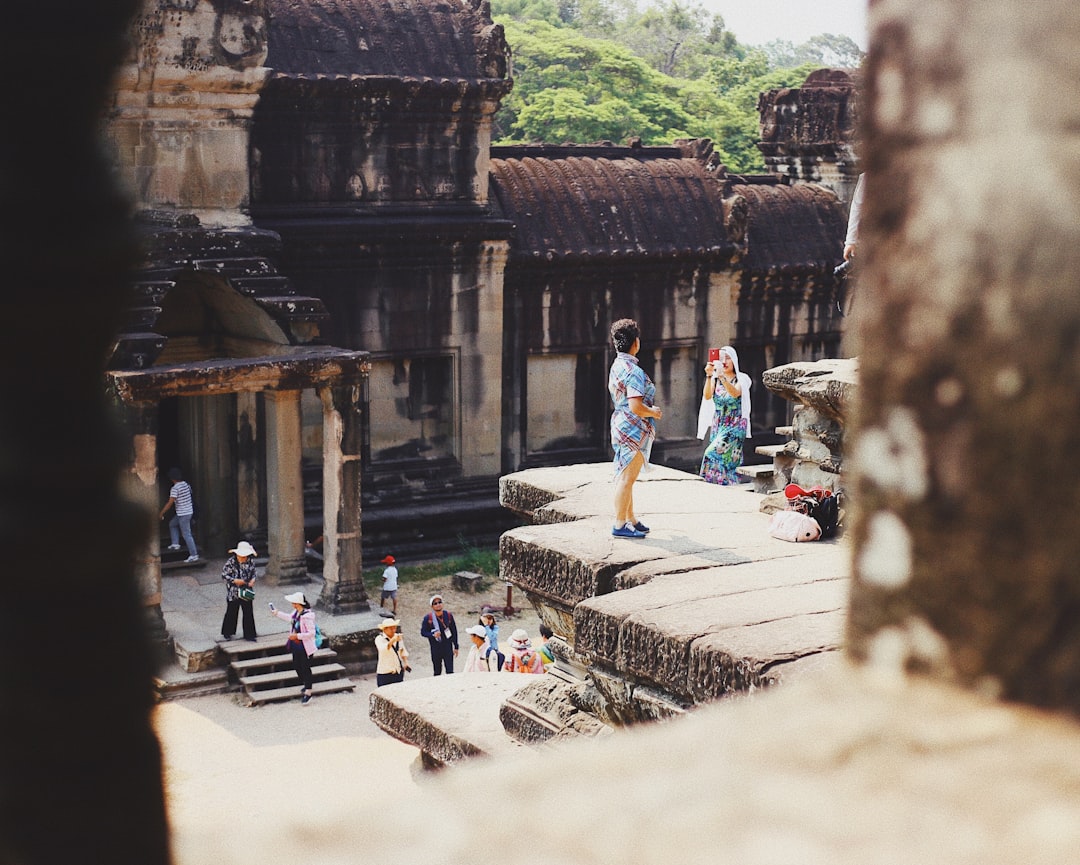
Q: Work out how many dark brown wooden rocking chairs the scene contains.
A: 0